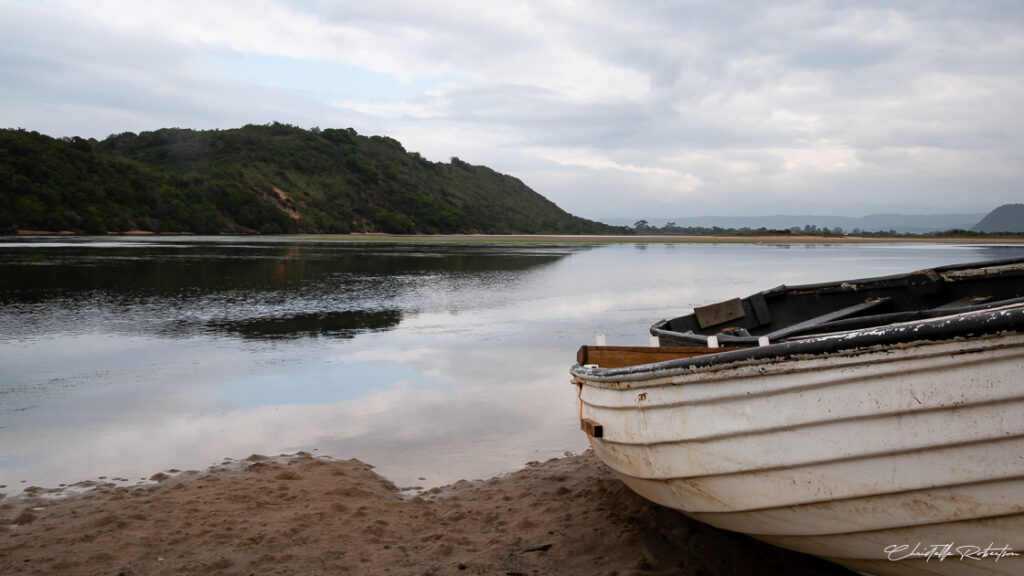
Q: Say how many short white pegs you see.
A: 4